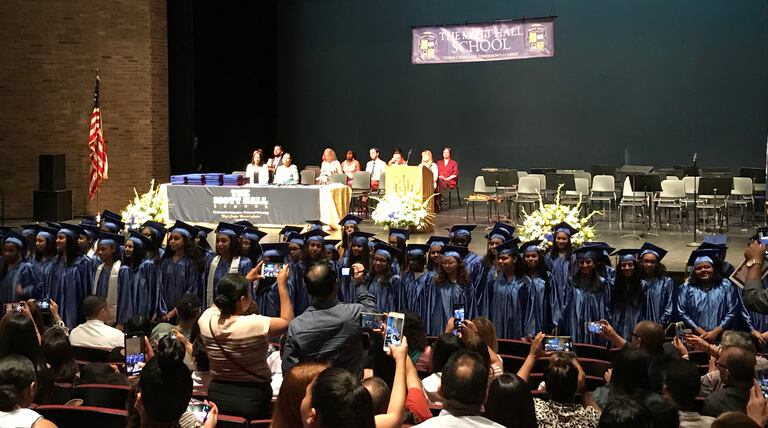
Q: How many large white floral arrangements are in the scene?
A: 3